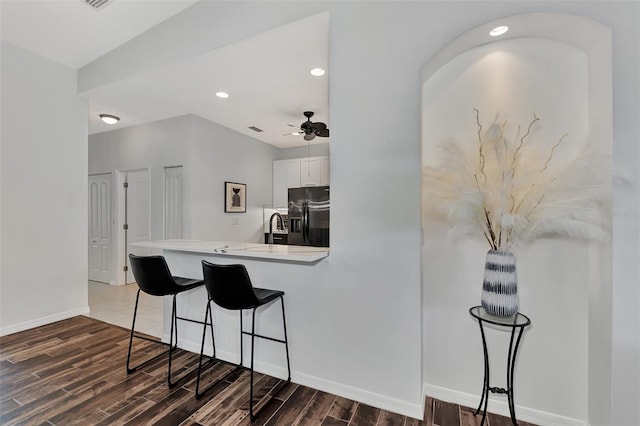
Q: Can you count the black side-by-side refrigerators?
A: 1